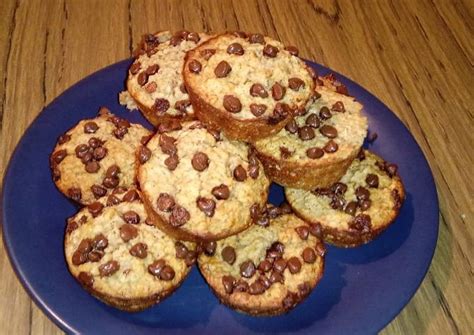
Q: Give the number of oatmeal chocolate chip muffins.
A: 8